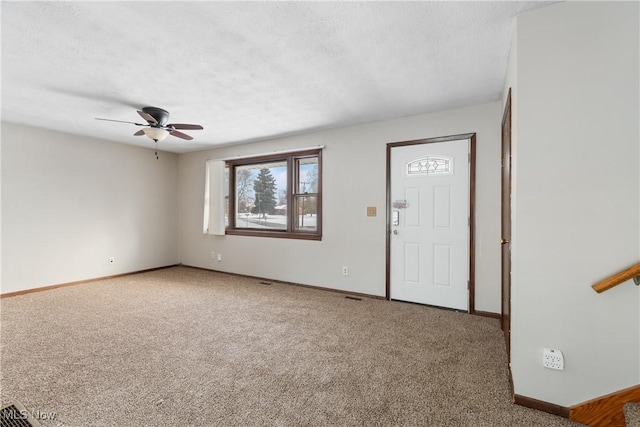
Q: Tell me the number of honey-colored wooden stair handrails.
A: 1